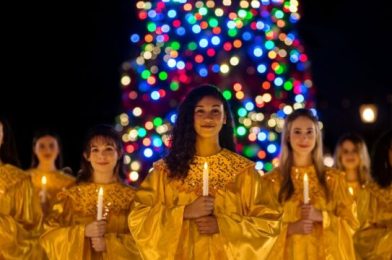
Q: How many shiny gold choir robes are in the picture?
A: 7